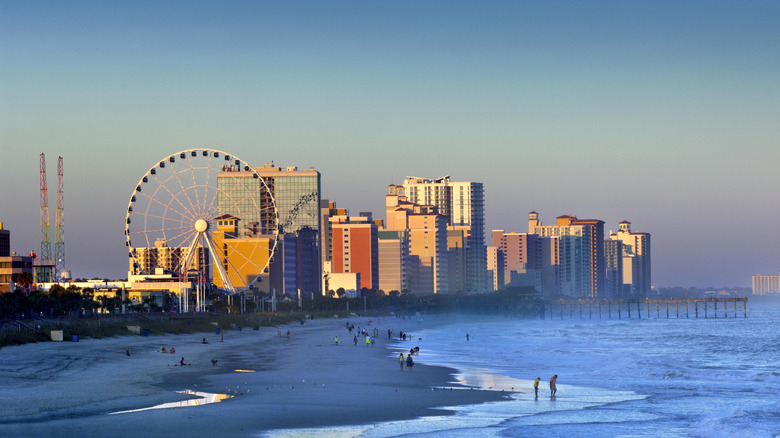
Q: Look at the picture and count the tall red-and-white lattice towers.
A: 2